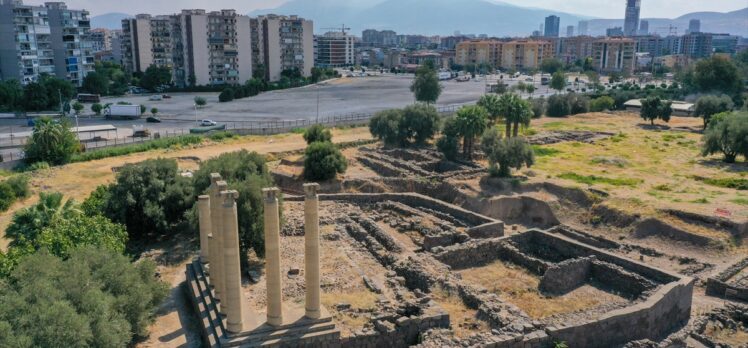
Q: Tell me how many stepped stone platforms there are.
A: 1